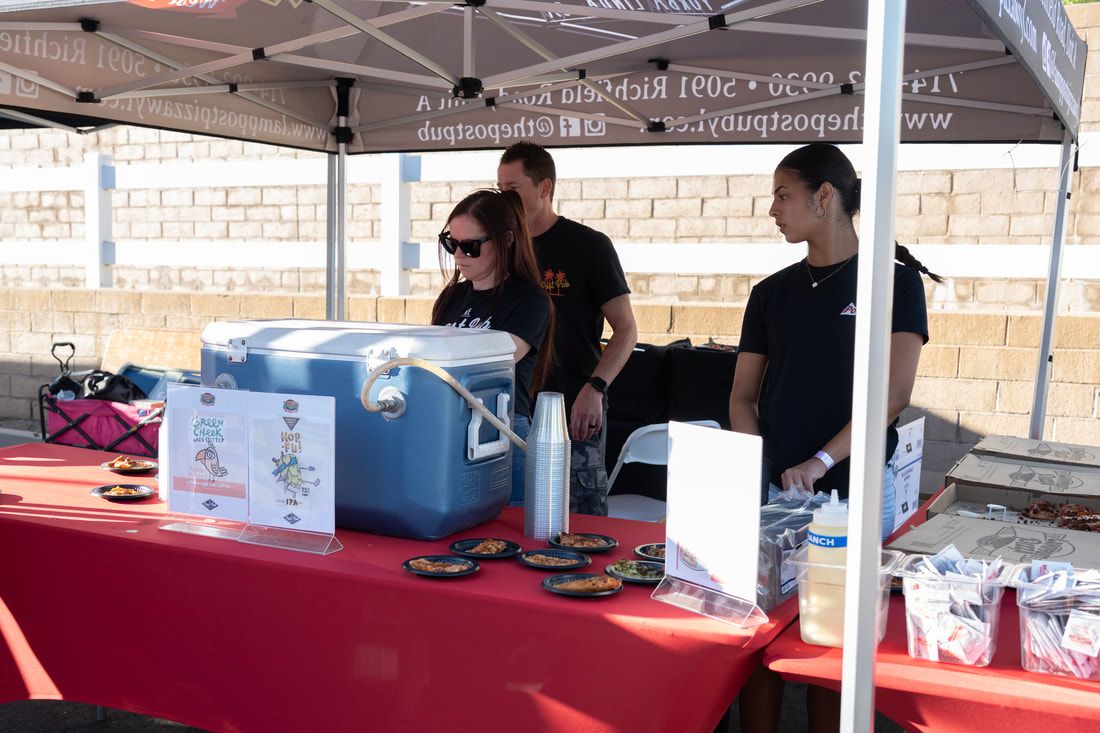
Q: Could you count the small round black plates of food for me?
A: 9